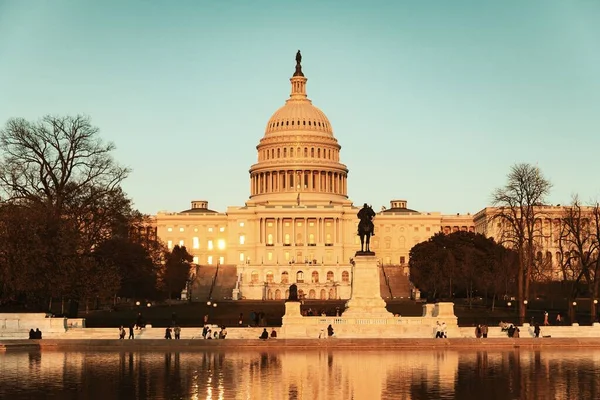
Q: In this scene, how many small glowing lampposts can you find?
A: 8